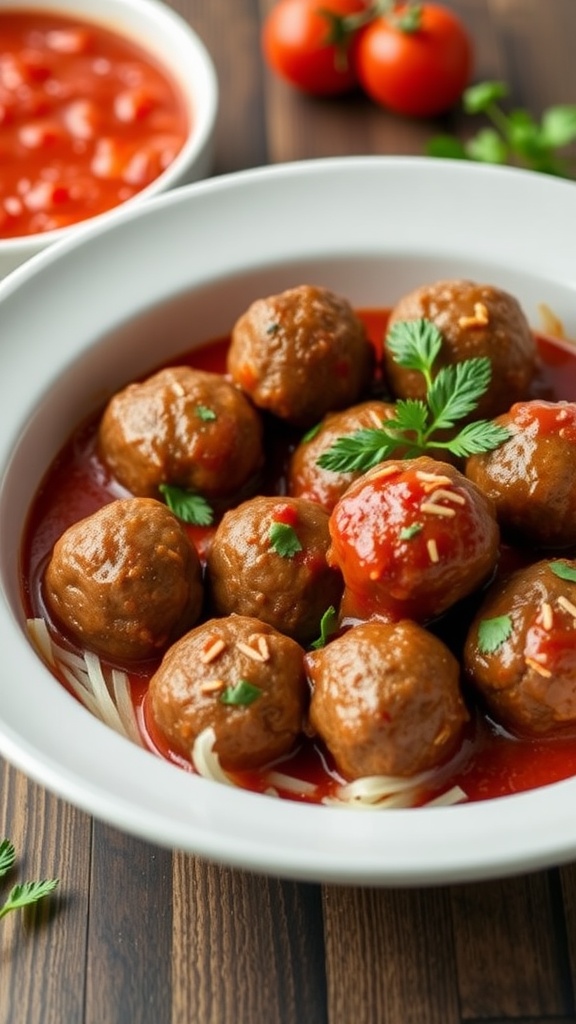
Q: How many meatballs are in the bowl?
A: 11